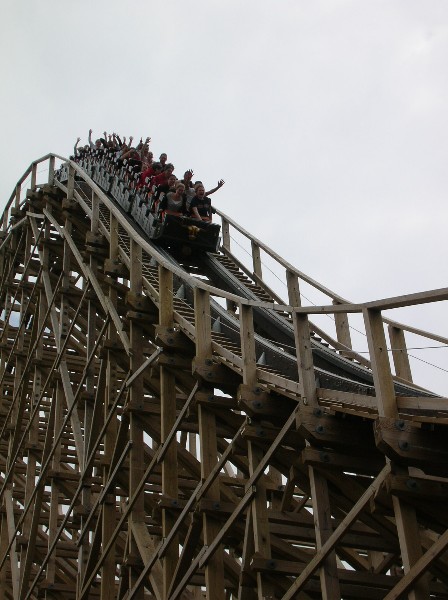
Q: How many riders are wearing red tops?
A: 2